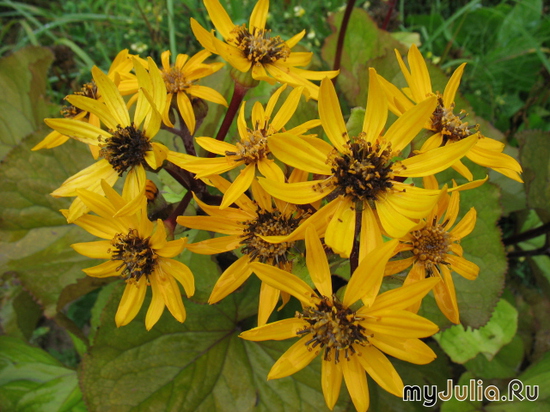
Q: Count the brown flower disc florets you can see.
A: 11